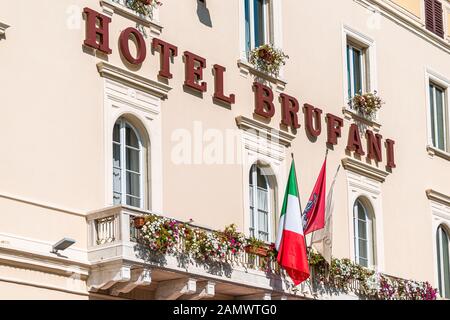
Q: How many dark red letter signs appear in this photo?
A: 12